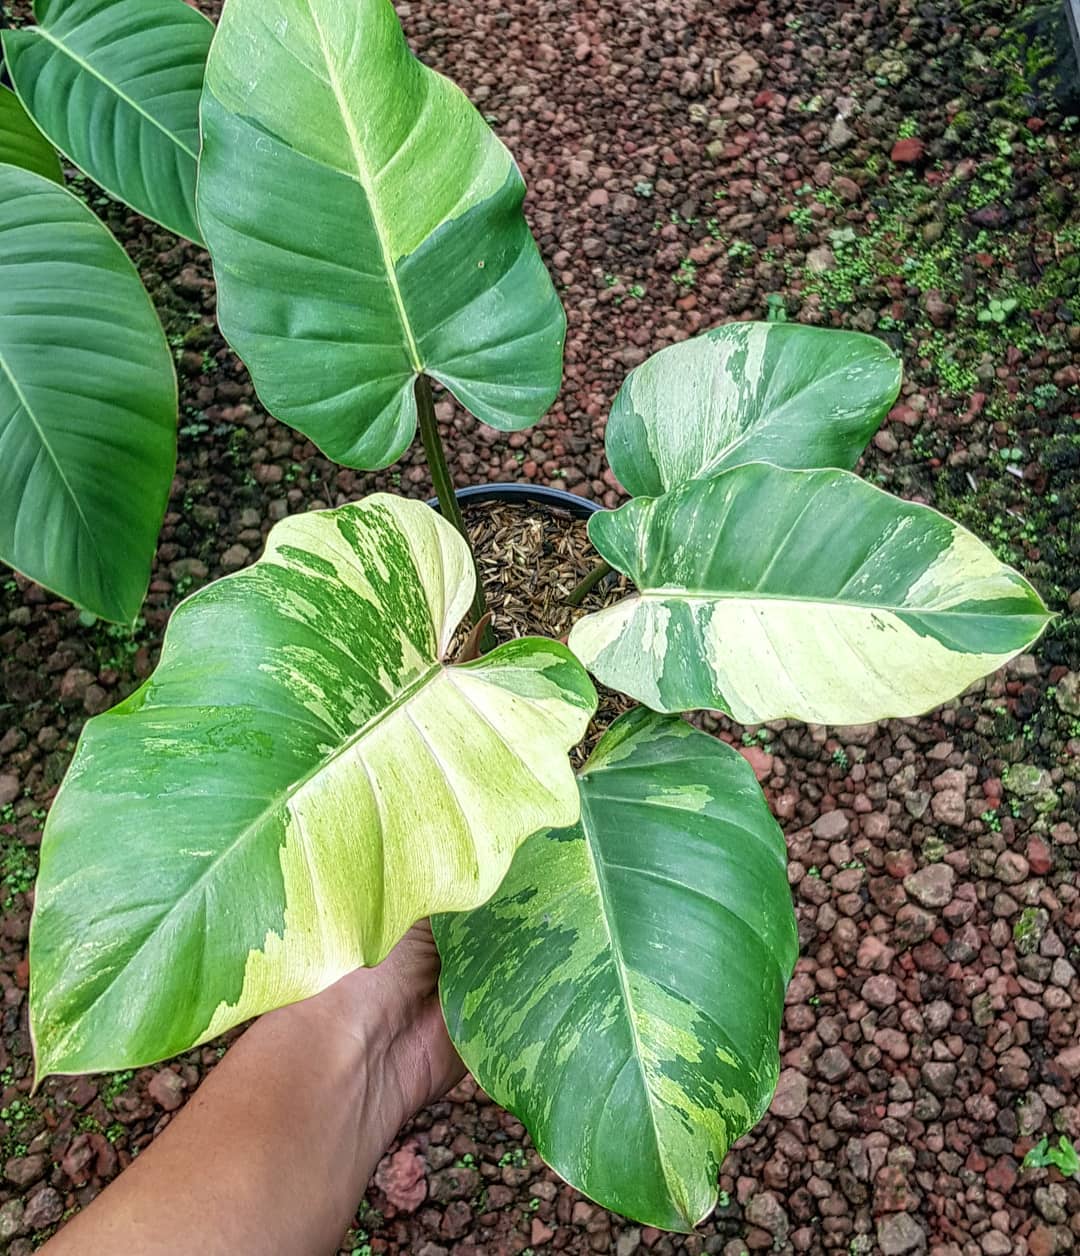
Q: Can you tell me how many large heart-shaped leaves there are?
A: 5